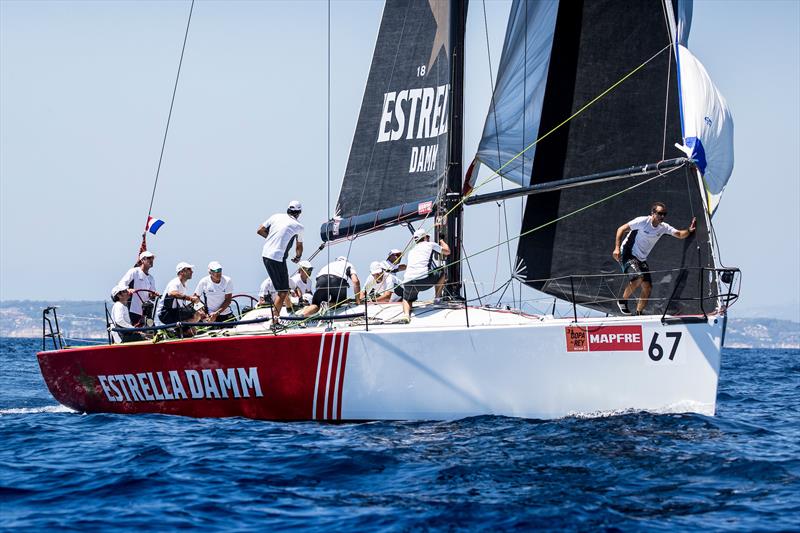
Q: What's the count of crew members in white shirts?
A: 12